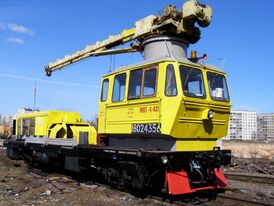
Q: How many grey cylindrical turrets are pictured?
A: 1